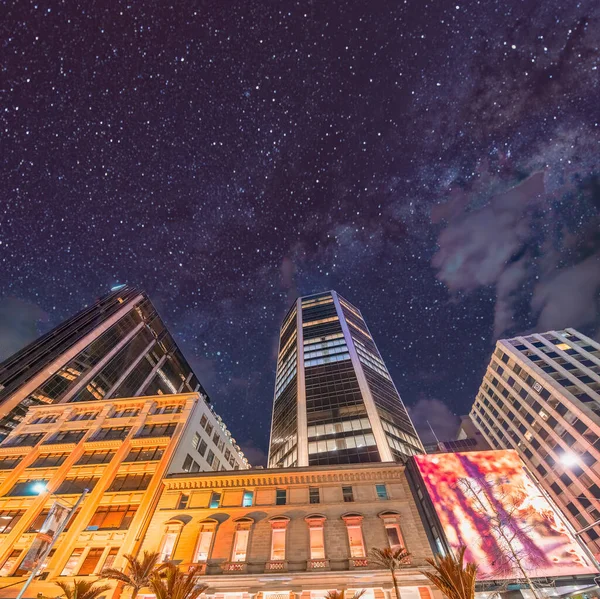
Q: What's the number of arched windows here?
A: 7